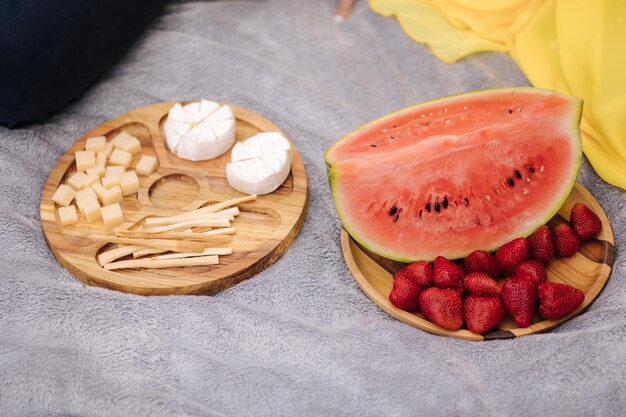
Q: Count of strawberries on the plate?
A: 14